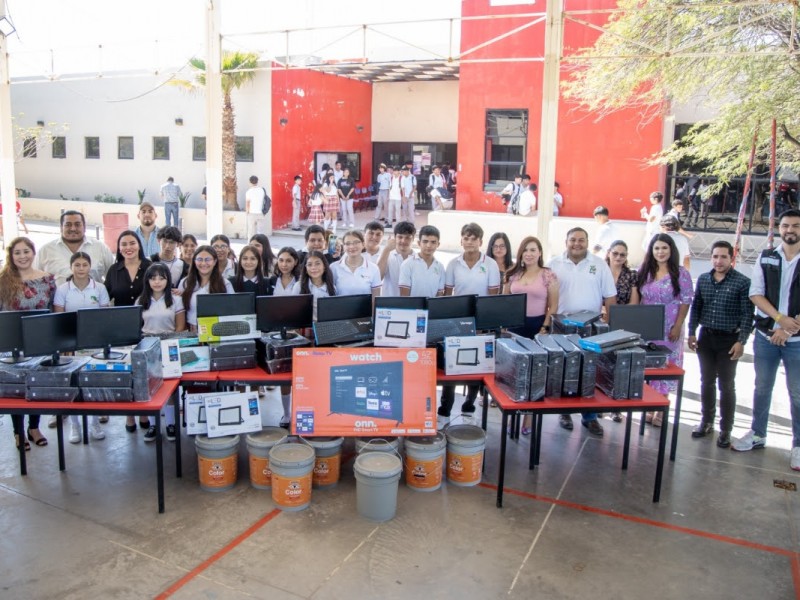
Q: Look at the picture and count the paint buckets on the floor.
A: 8